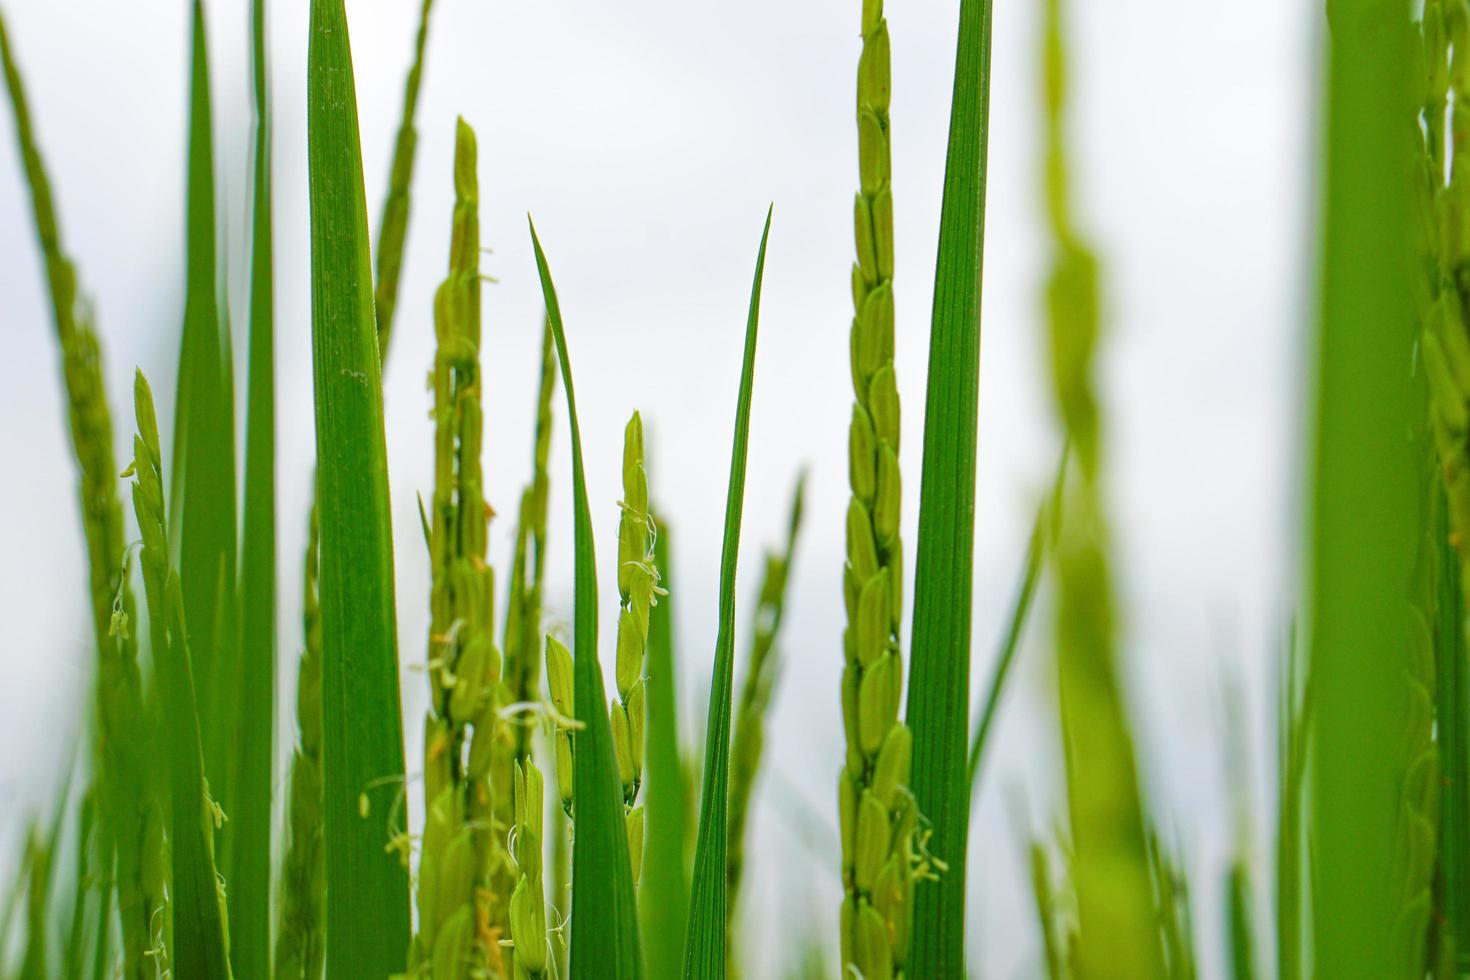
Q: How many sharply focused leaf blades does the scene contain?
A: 4